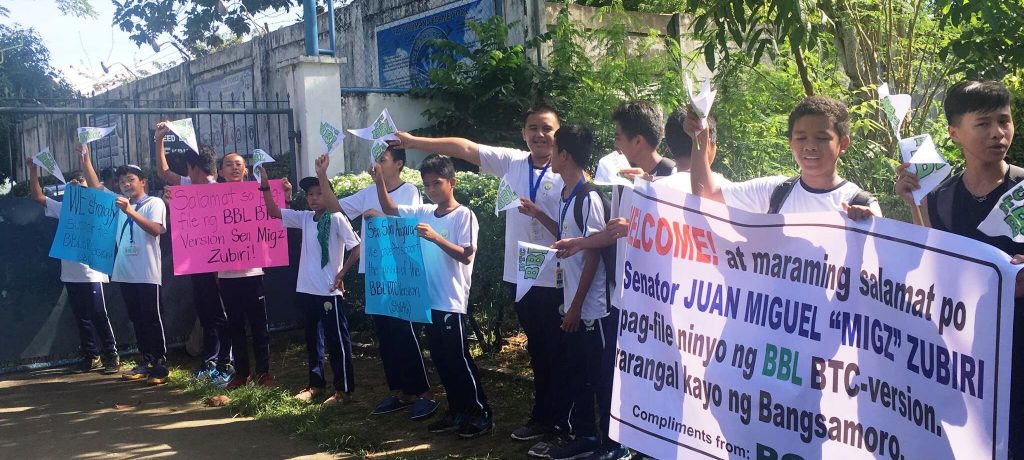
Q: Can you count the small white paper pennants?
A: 14